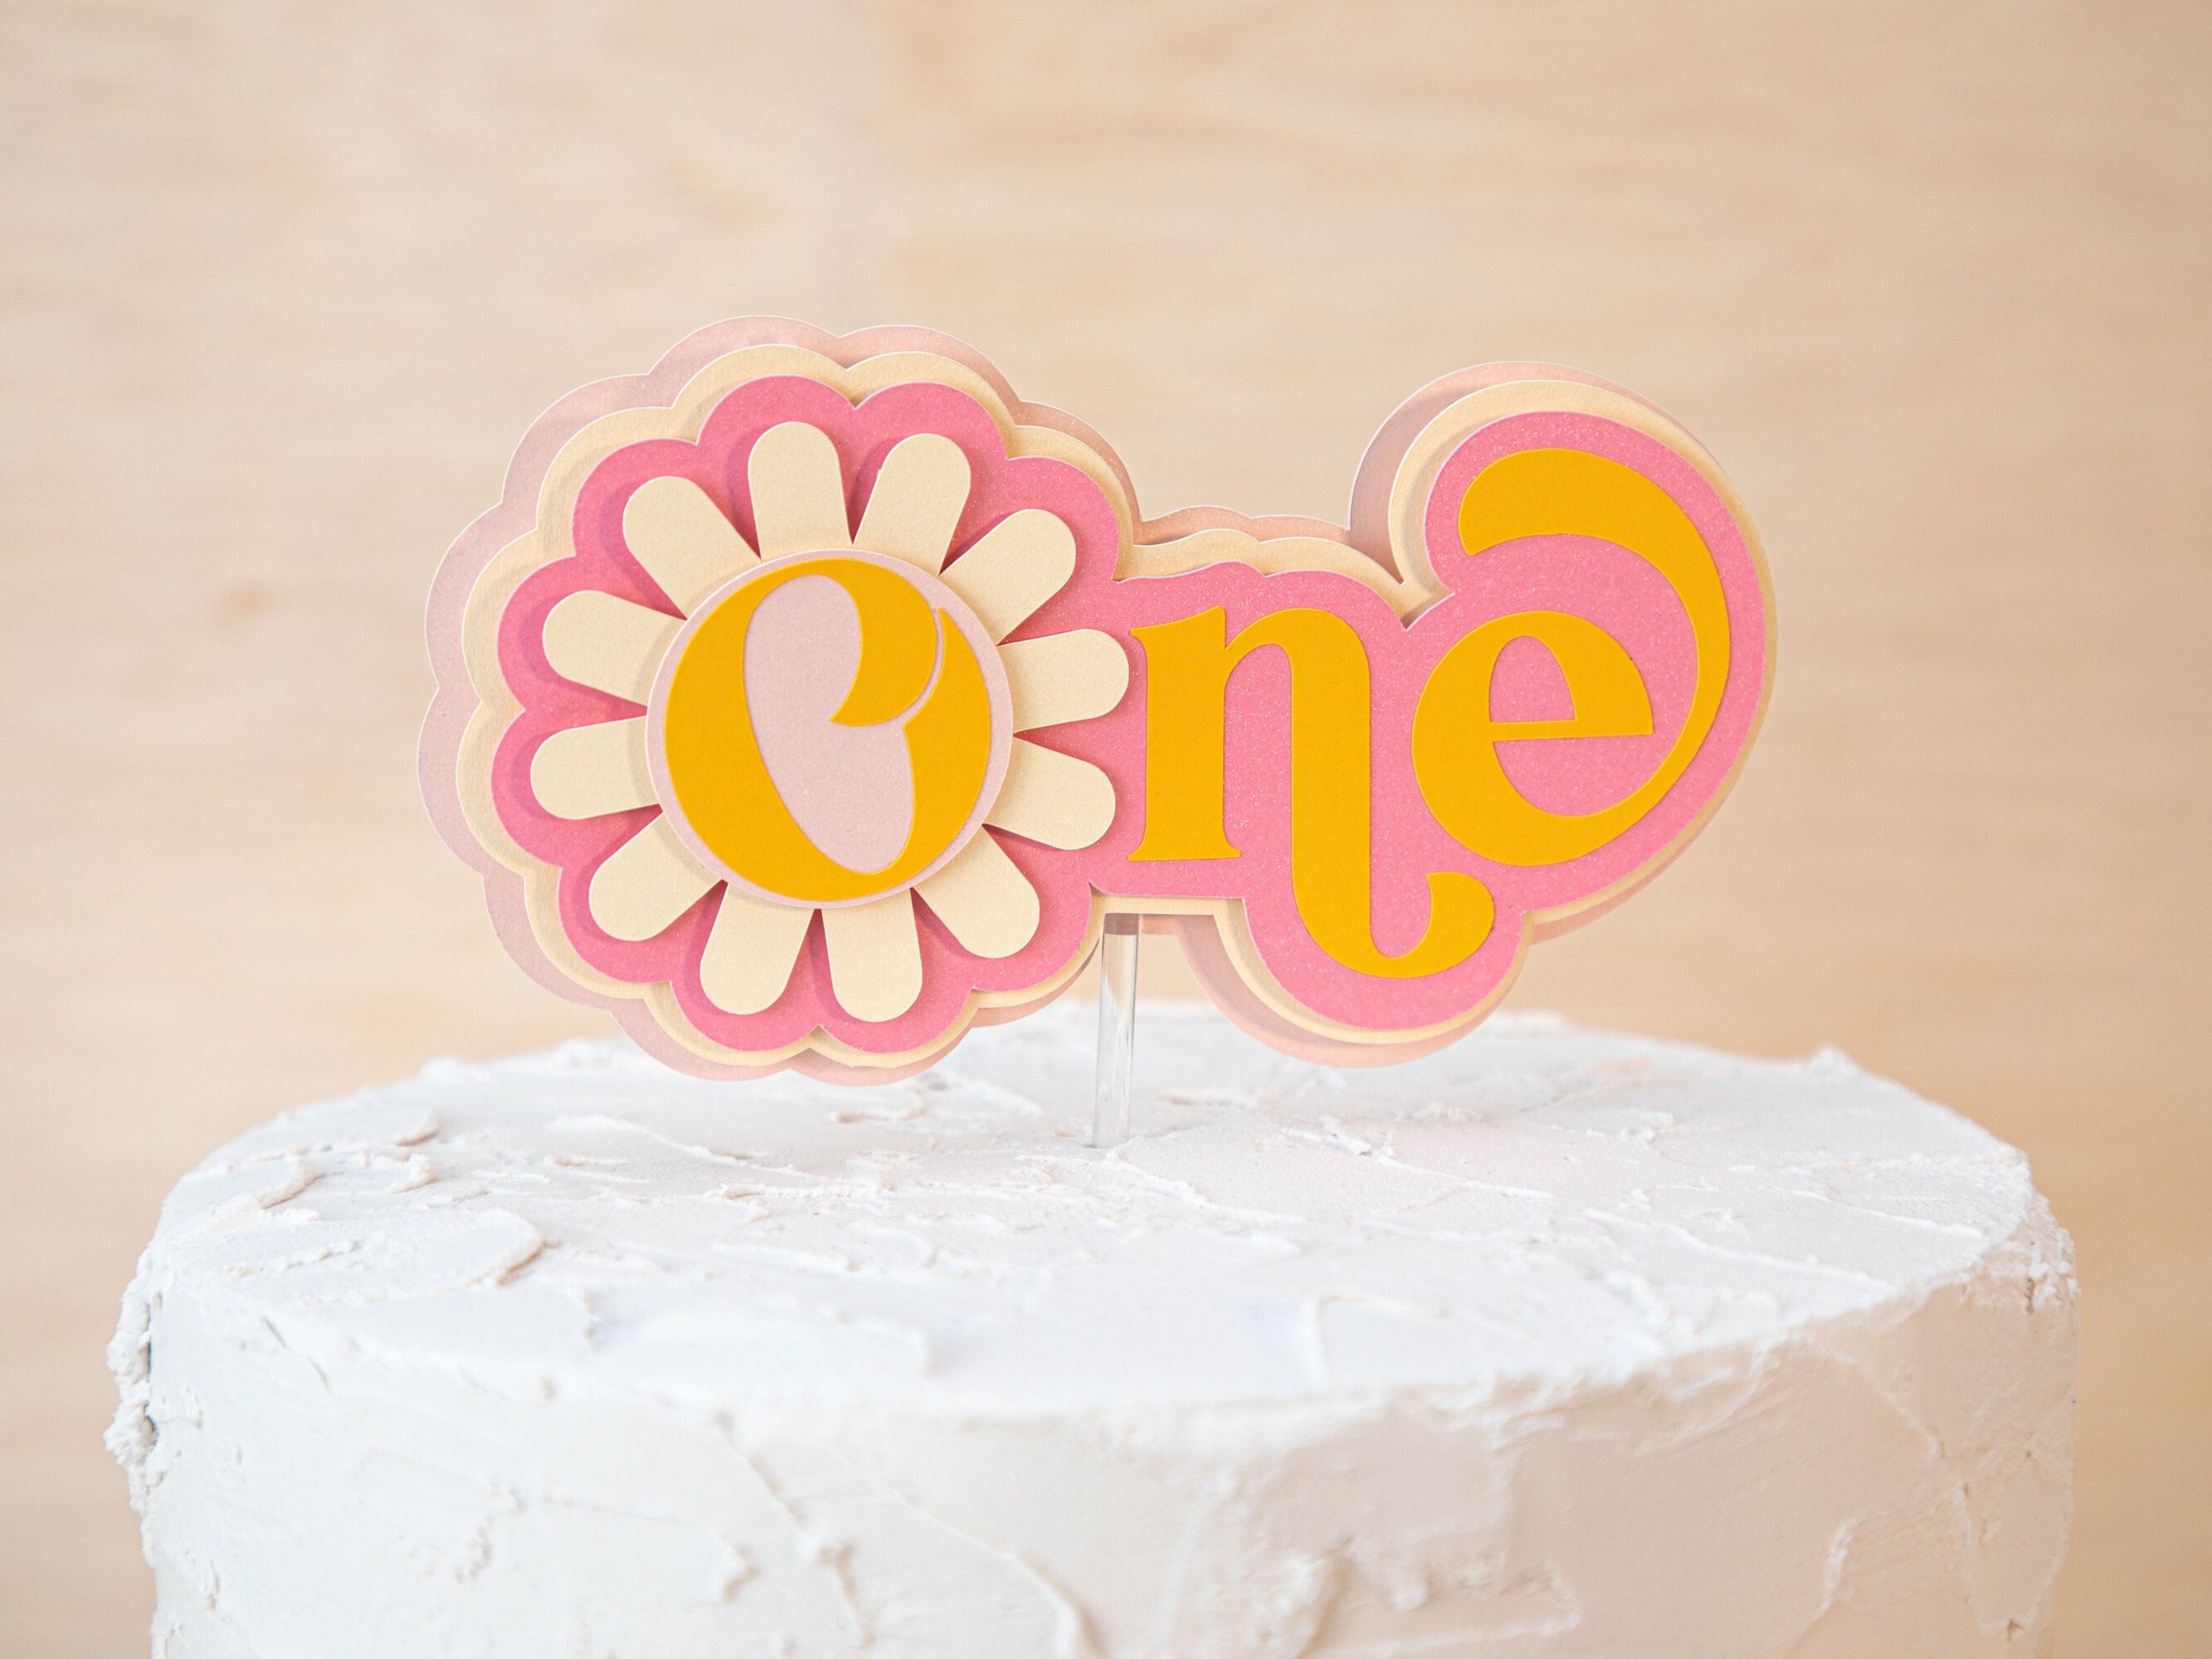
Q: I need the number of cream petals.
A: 12